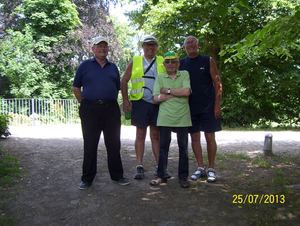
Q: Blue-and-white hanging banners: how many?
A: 0